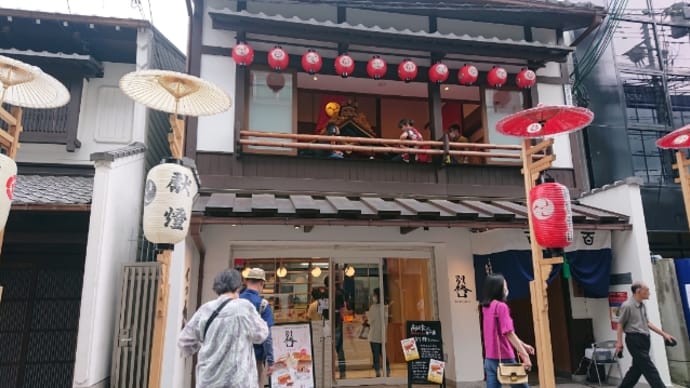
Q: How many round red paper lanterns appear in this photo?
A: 10